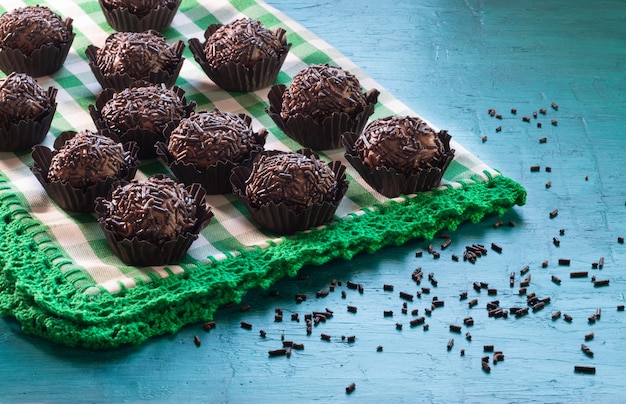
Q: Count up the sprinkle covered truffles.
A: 12